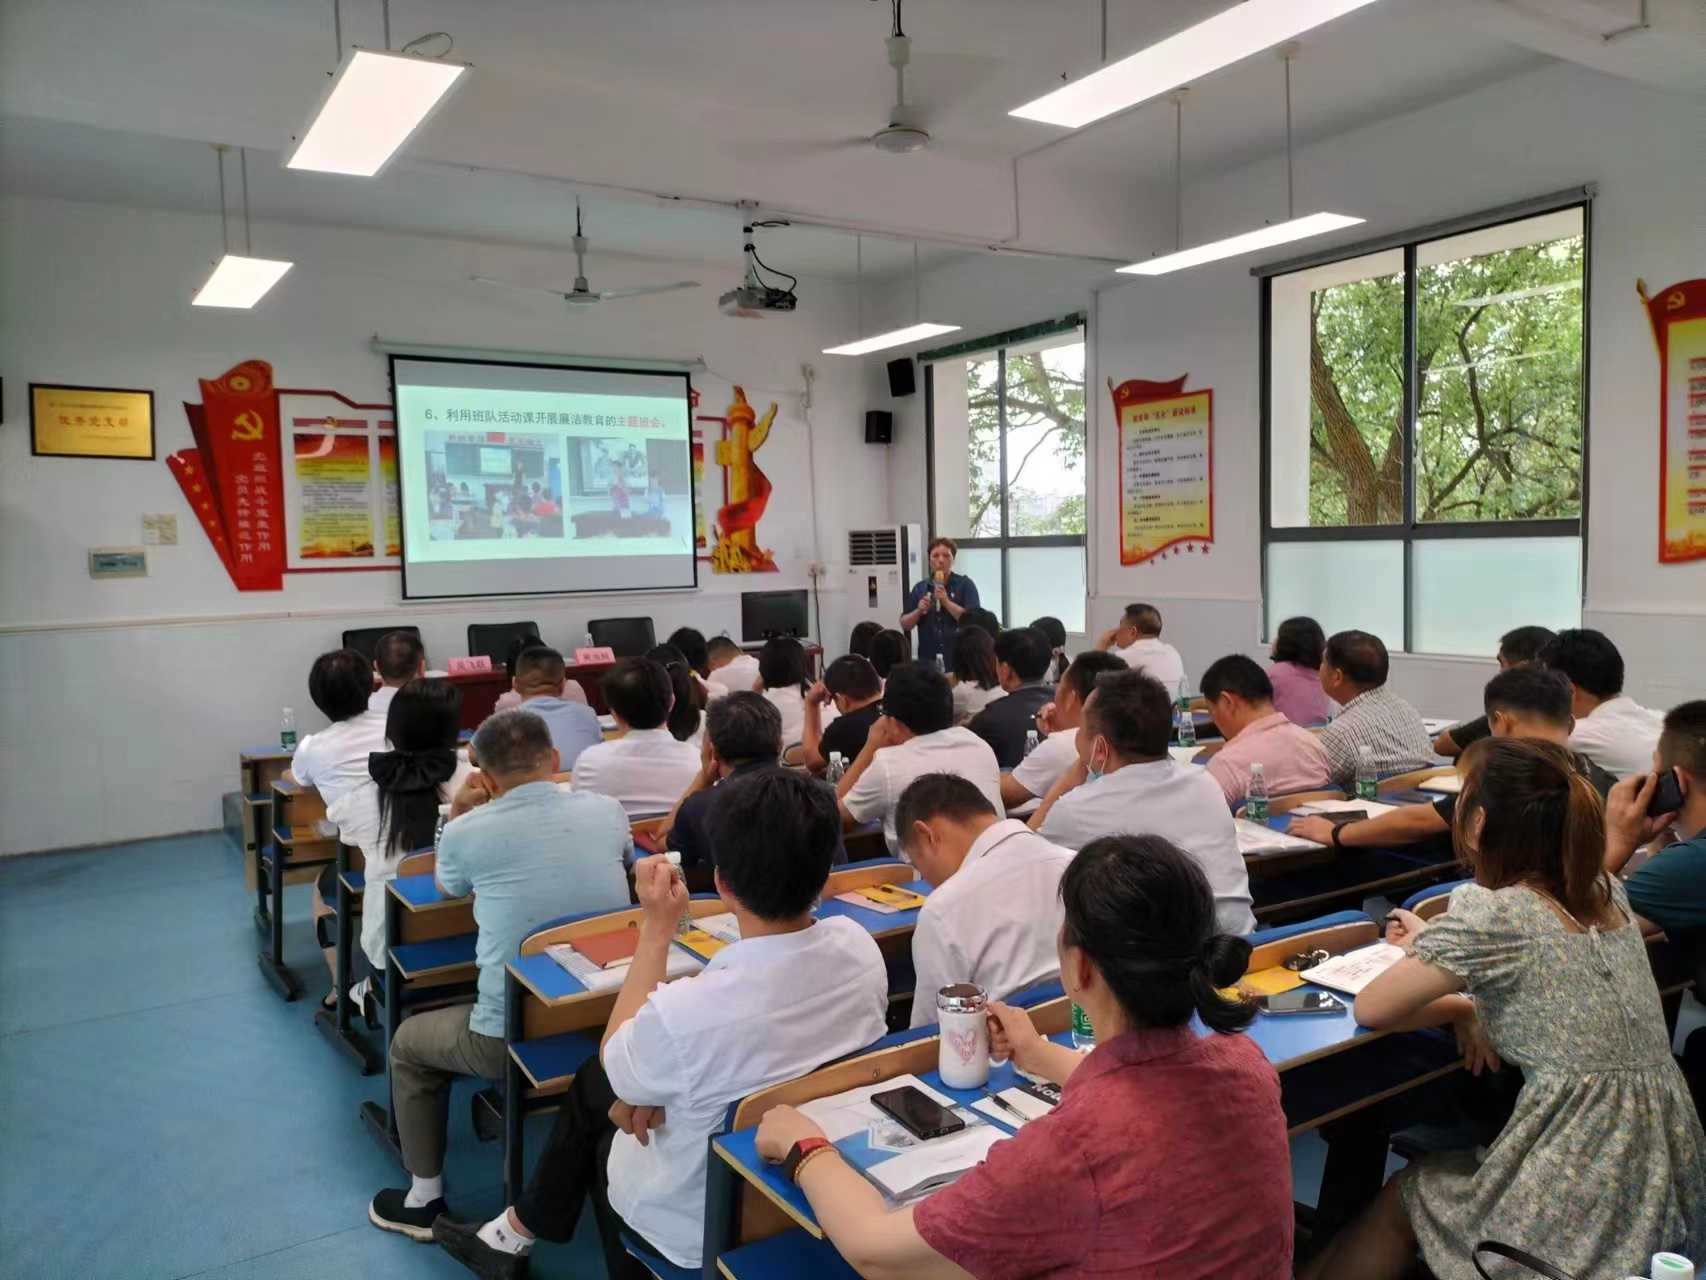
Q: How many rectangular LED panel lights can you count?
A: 5